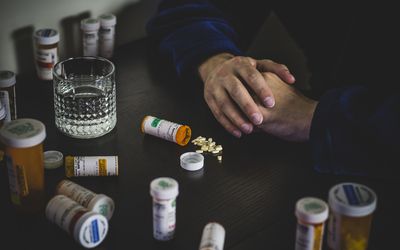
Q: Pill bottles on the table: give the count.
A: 13